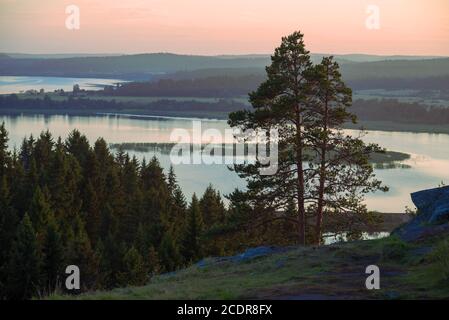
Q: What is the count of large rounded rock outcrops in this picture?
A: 1